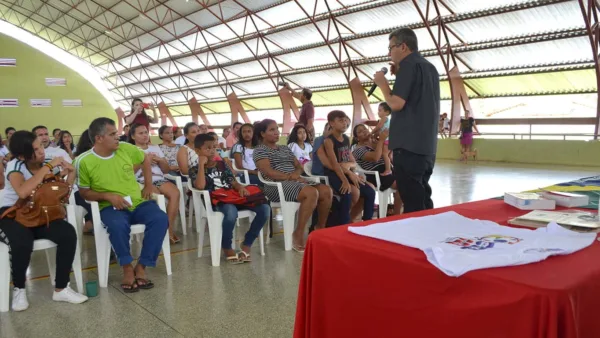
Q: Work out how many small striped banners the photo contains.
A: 5